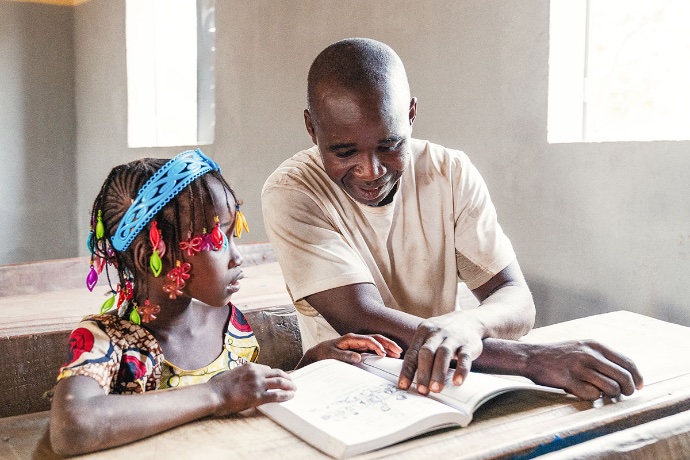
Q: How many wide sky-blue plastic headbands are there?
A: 1